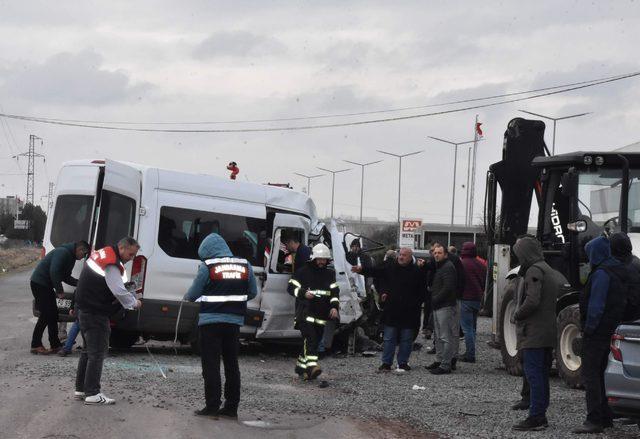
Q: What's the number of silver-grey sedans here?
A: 1